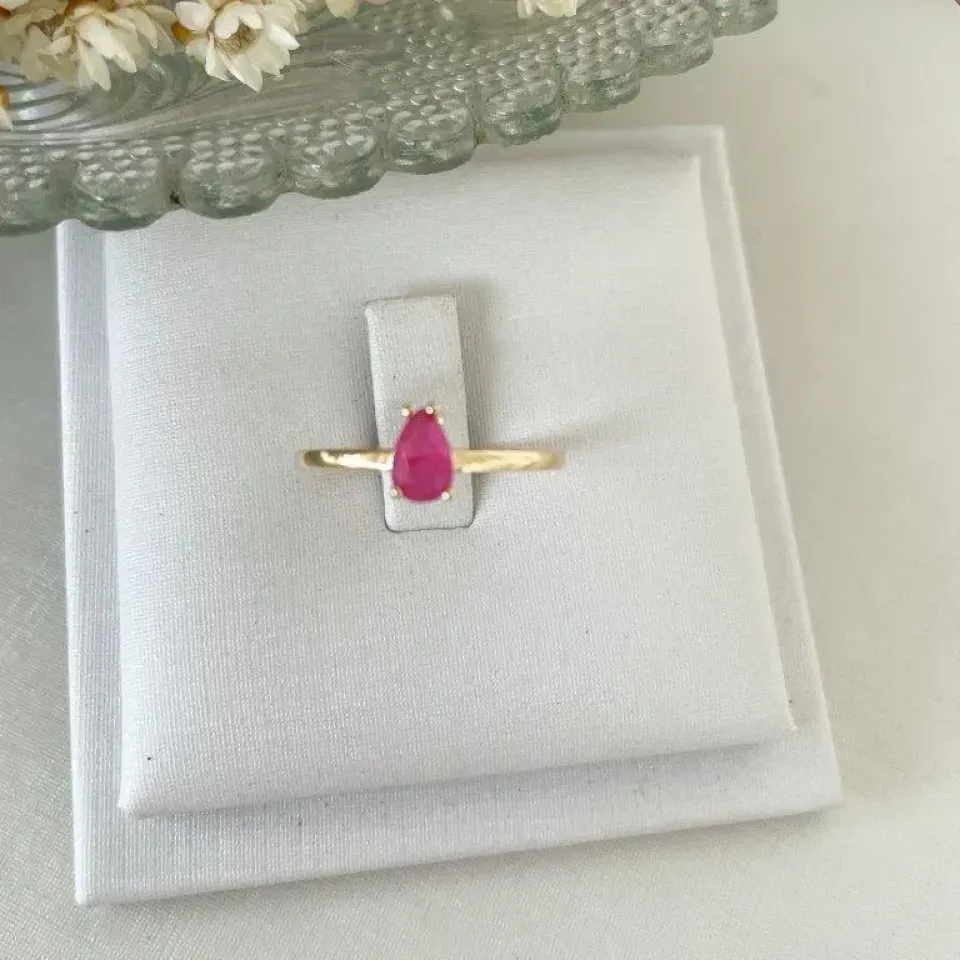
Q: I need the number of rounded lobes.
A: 9